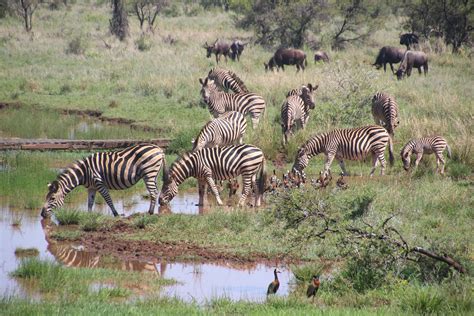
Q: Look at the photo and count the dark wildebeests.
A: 7